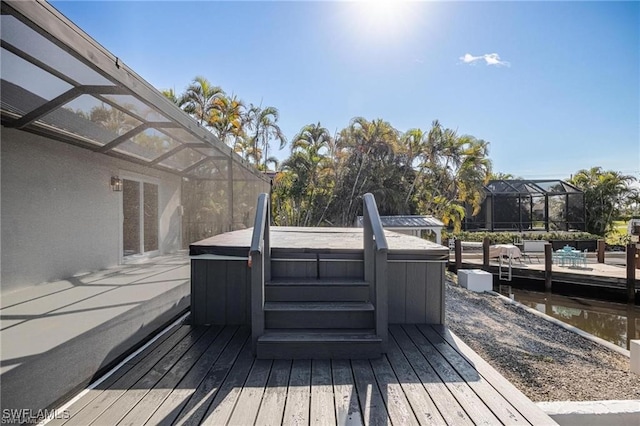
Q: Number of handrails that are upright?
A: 2